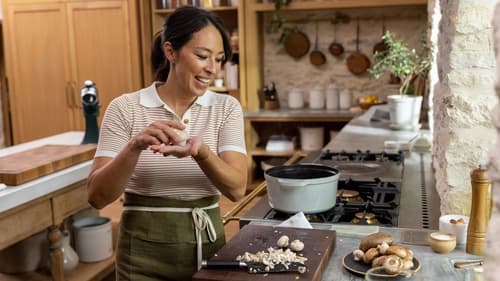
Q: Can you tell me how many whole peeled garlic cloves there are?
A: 0